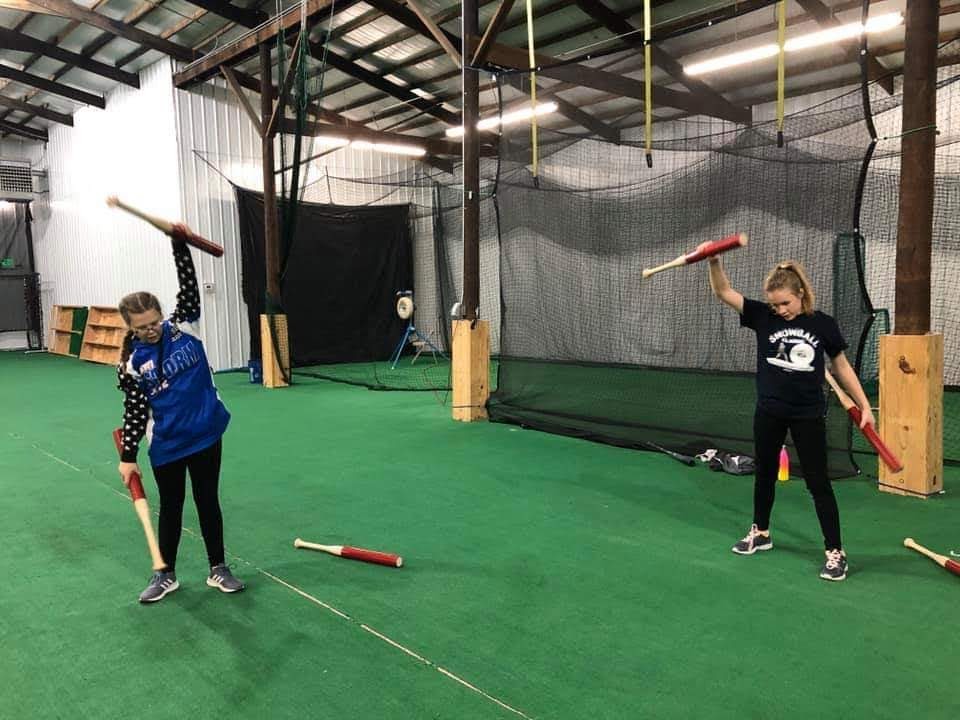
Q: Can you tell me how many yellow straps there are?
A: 3